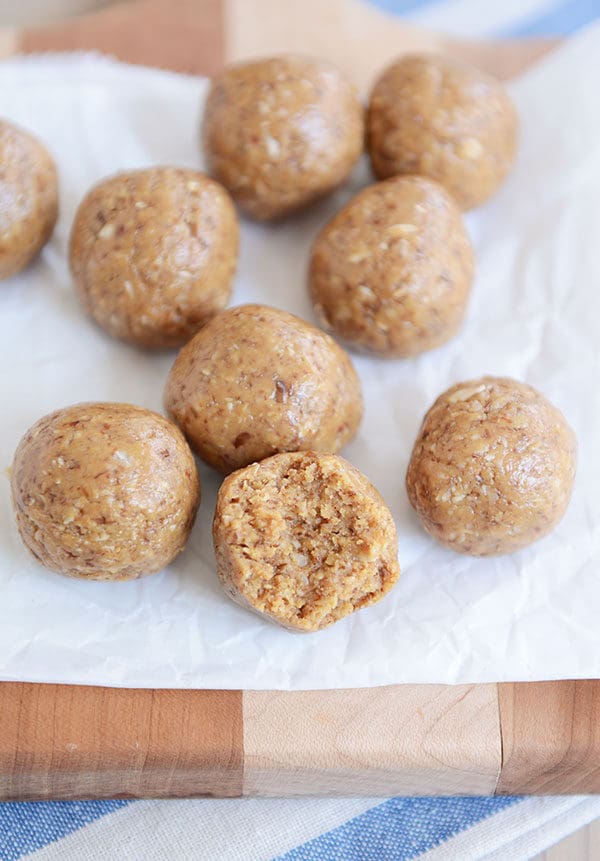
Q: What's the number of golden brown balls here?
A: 9